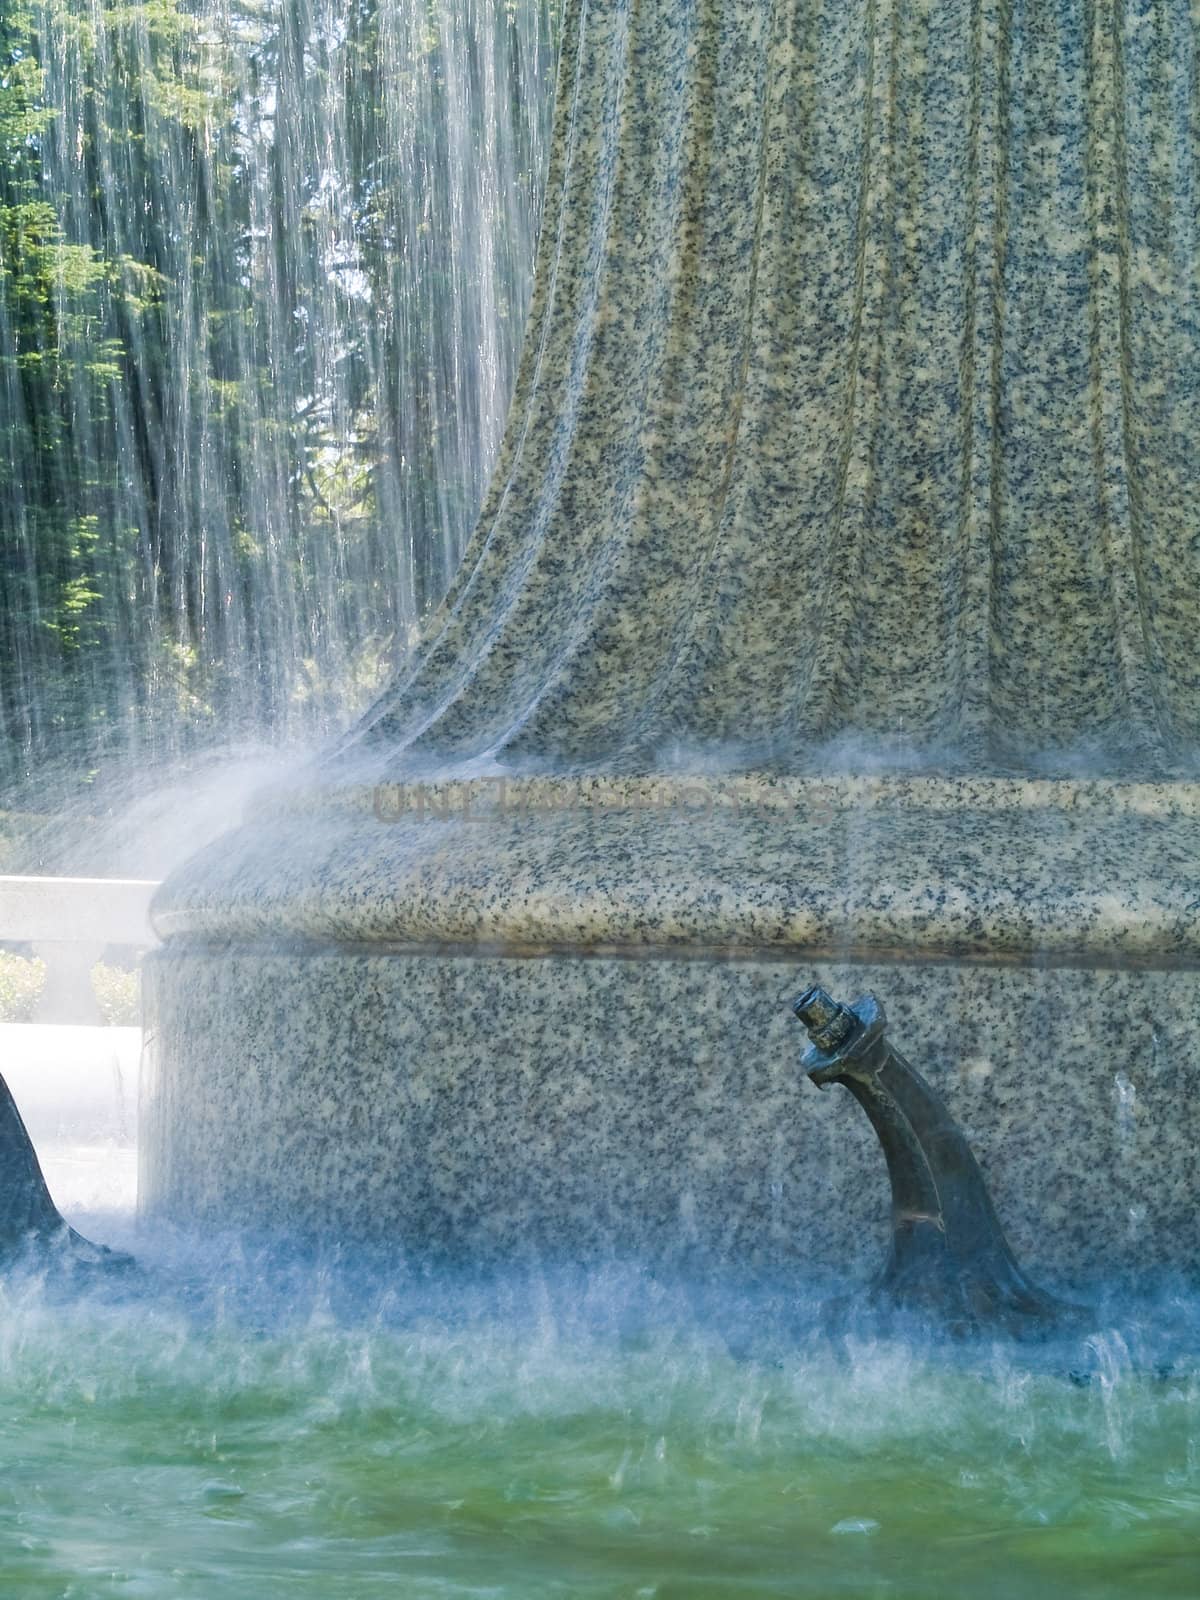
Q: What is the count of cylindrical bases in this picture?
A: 1